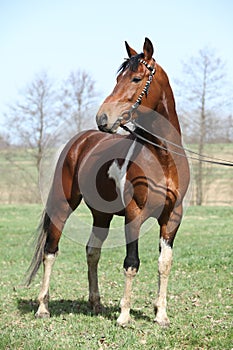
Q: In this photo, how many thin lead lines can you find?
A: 2